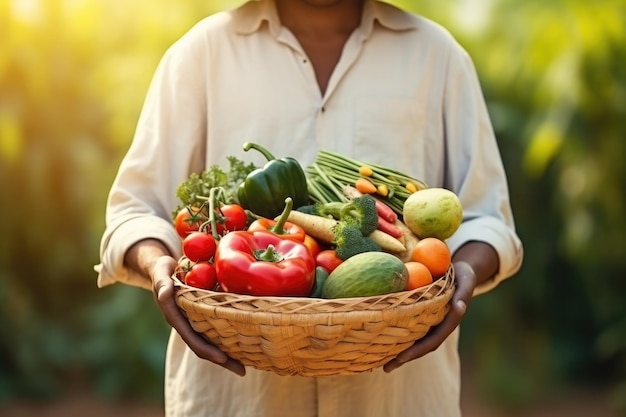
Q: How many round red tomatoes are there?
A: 5